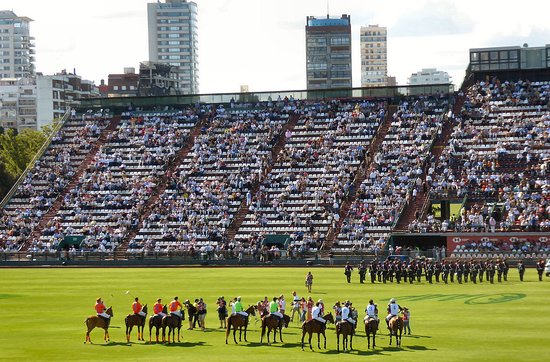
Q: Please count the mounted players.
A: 10